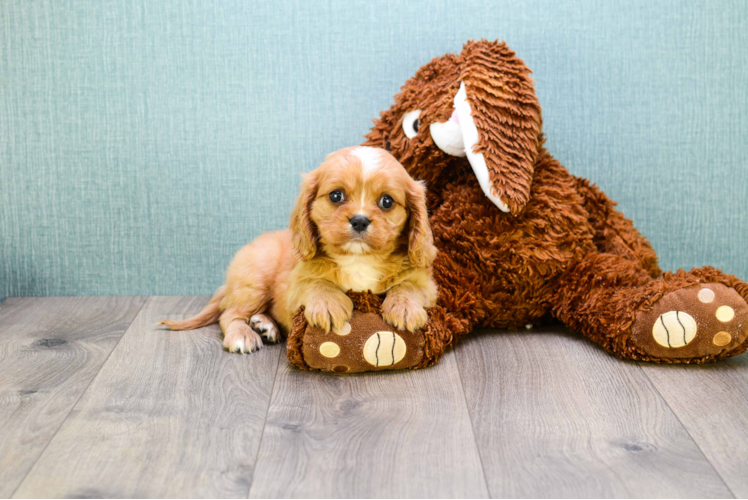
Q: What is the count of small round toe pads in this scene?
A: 6